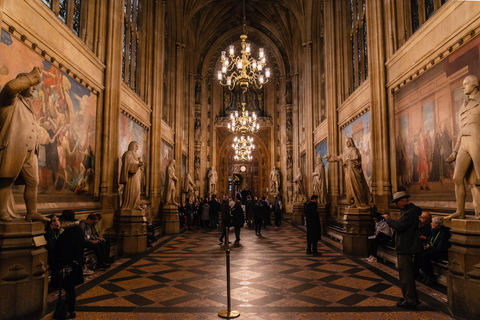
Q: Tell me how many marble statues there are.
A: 10